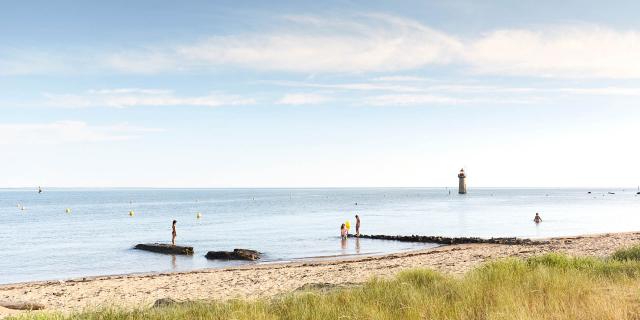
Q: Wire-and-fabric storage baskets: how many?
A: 0